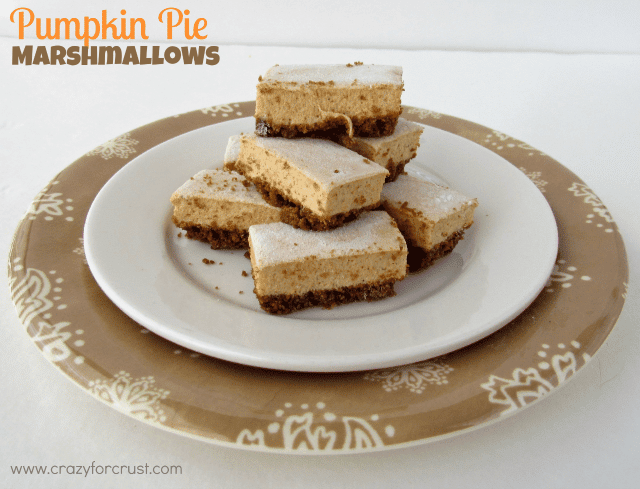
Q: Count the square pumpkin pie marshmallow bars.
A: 6